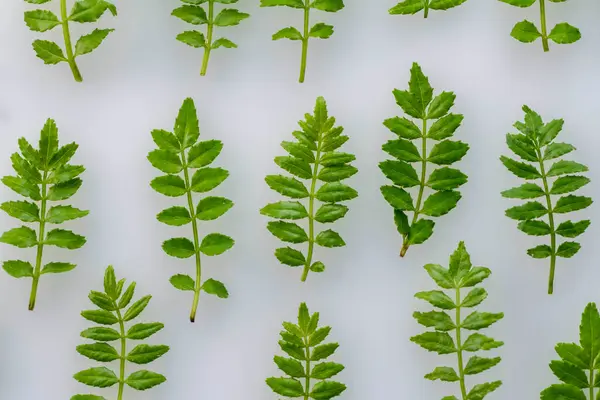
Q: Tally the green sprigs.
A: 14